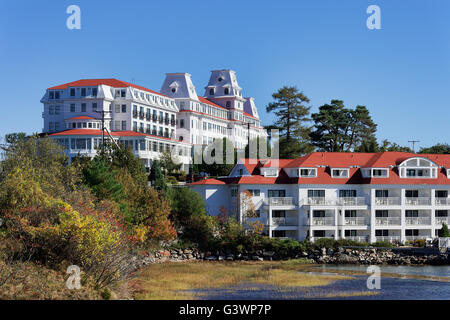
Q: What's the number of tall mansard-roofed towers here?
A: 3